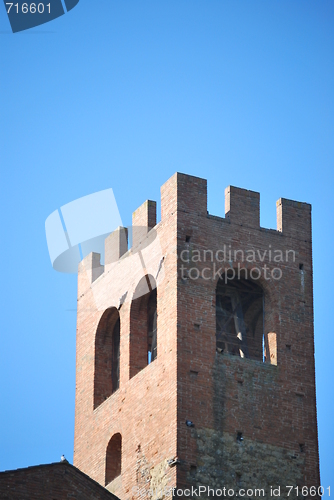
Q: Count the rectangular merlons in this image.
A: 6